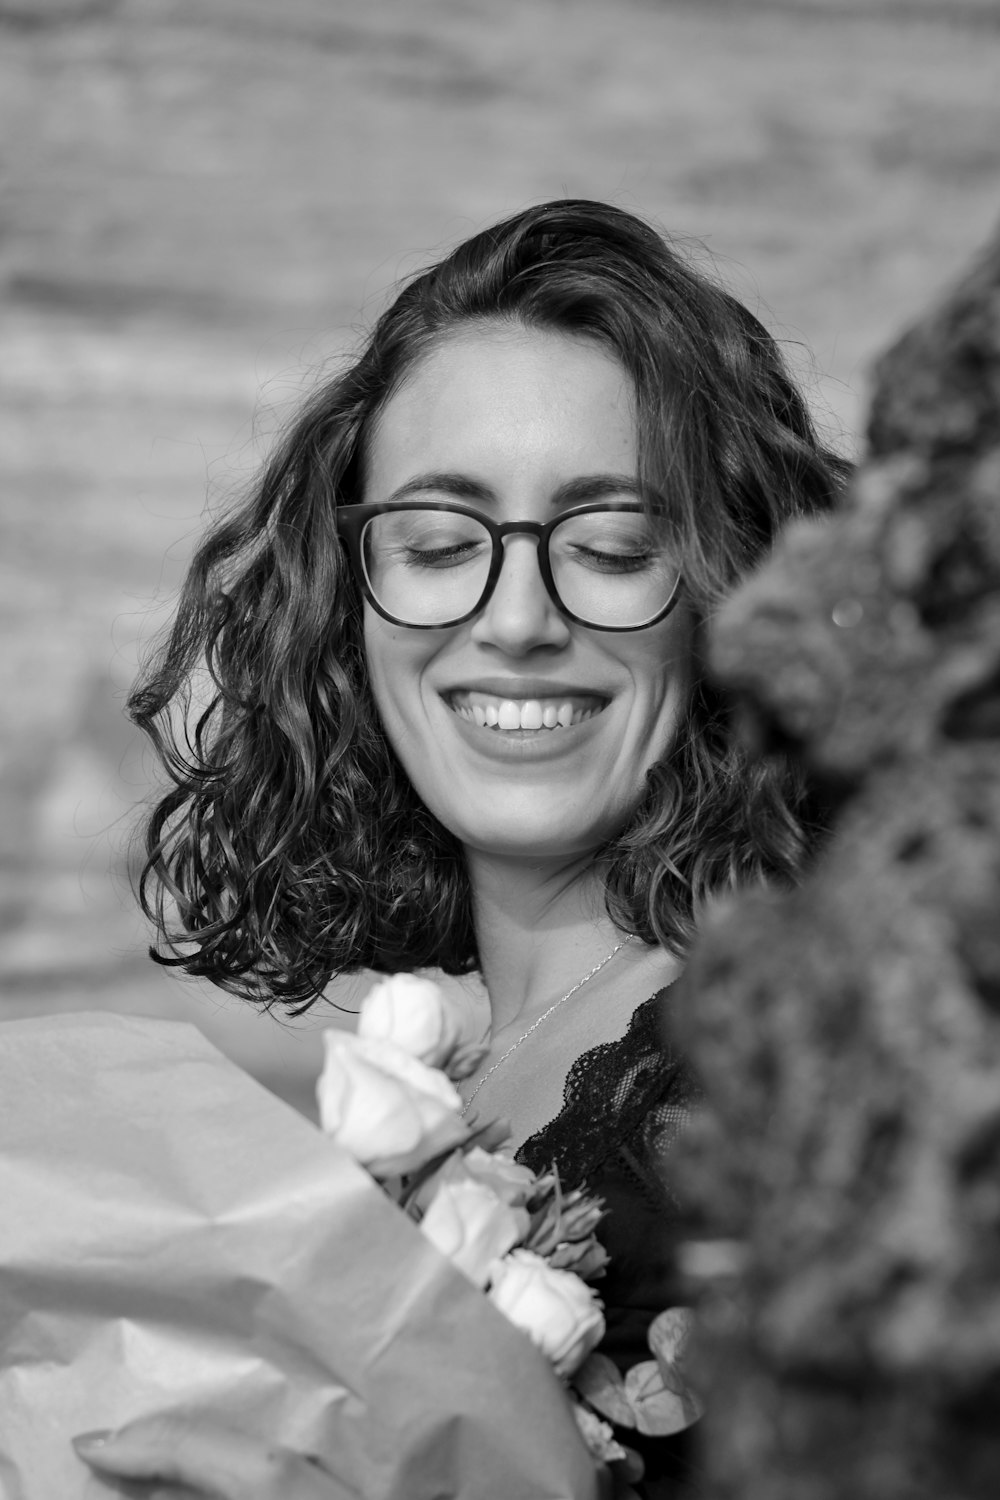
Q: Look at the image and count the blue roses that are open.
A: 0